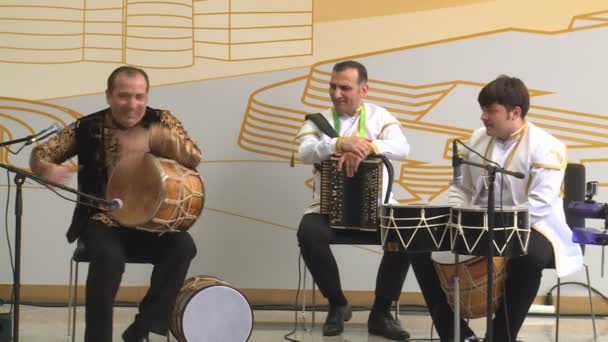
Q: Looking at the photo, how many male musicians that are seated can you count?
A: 3